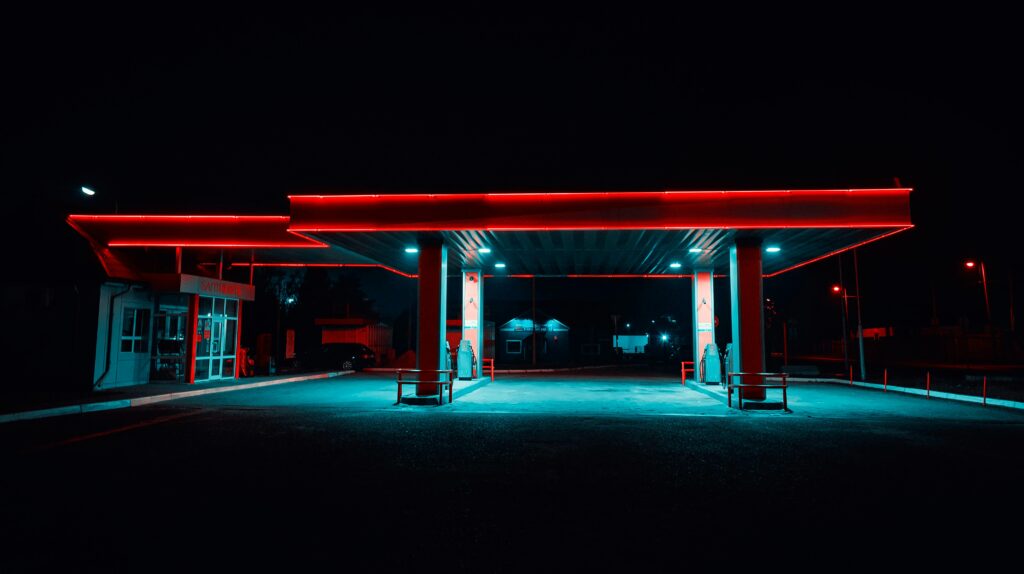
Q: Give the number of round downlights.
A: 6